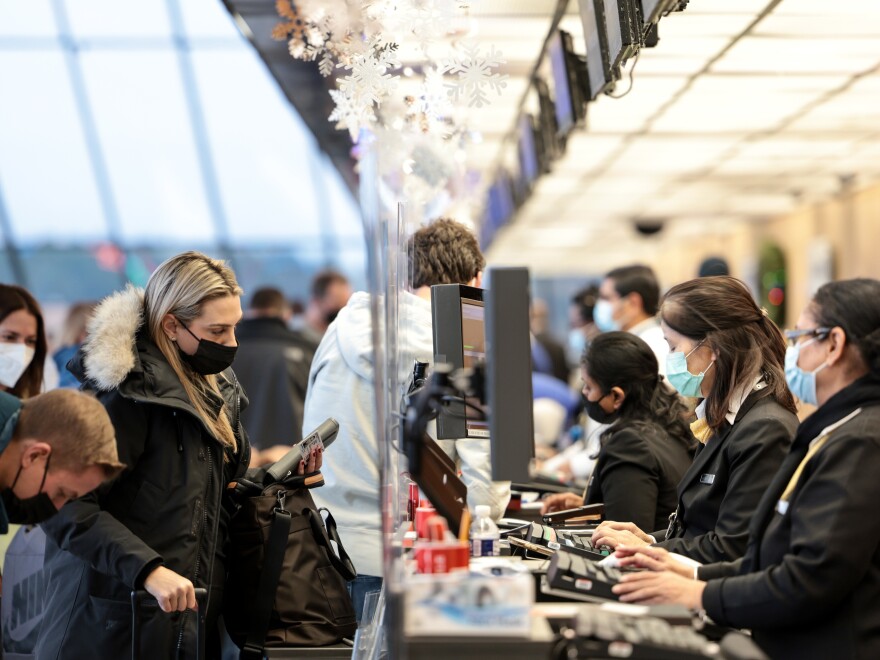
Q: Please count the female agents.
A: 3